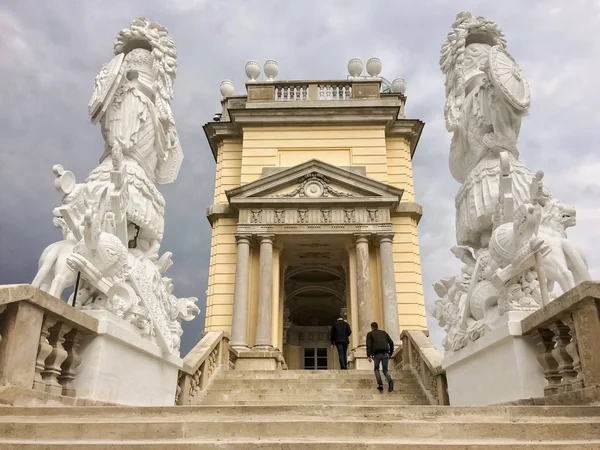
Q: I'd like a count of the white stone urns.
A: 6